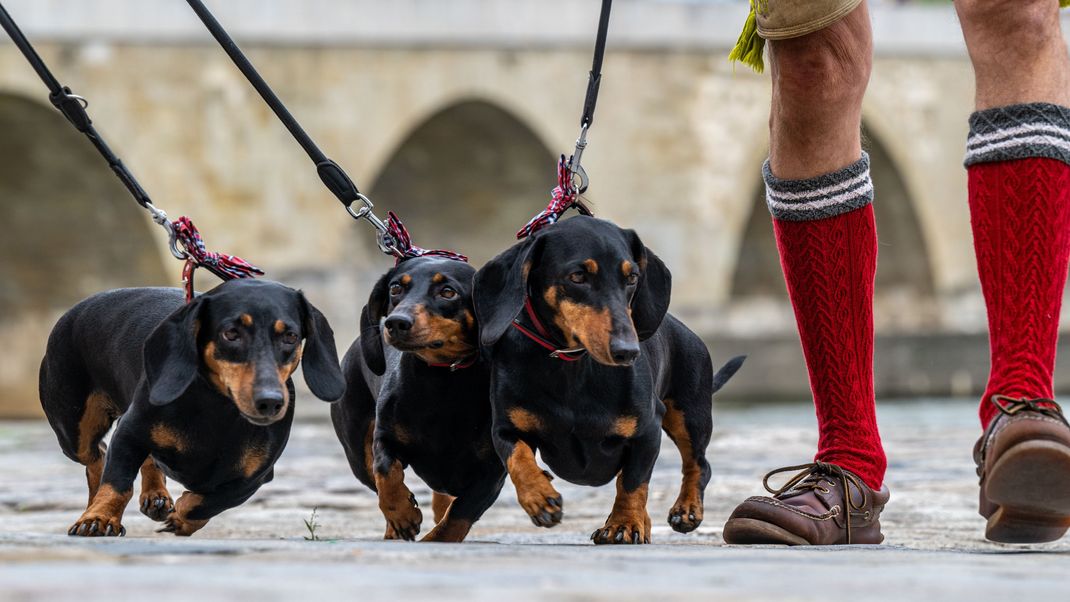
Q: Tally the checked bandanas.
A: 3